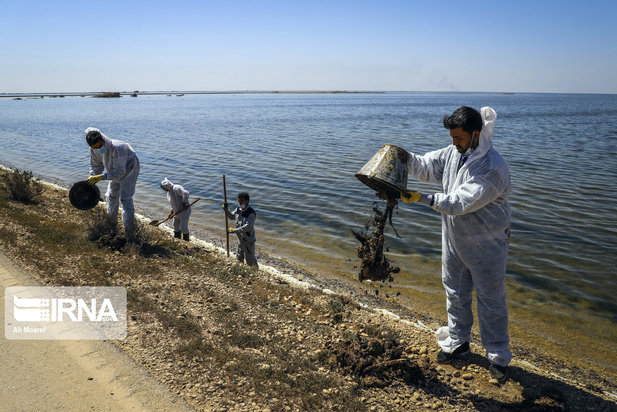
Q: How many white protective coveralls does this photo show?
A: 3